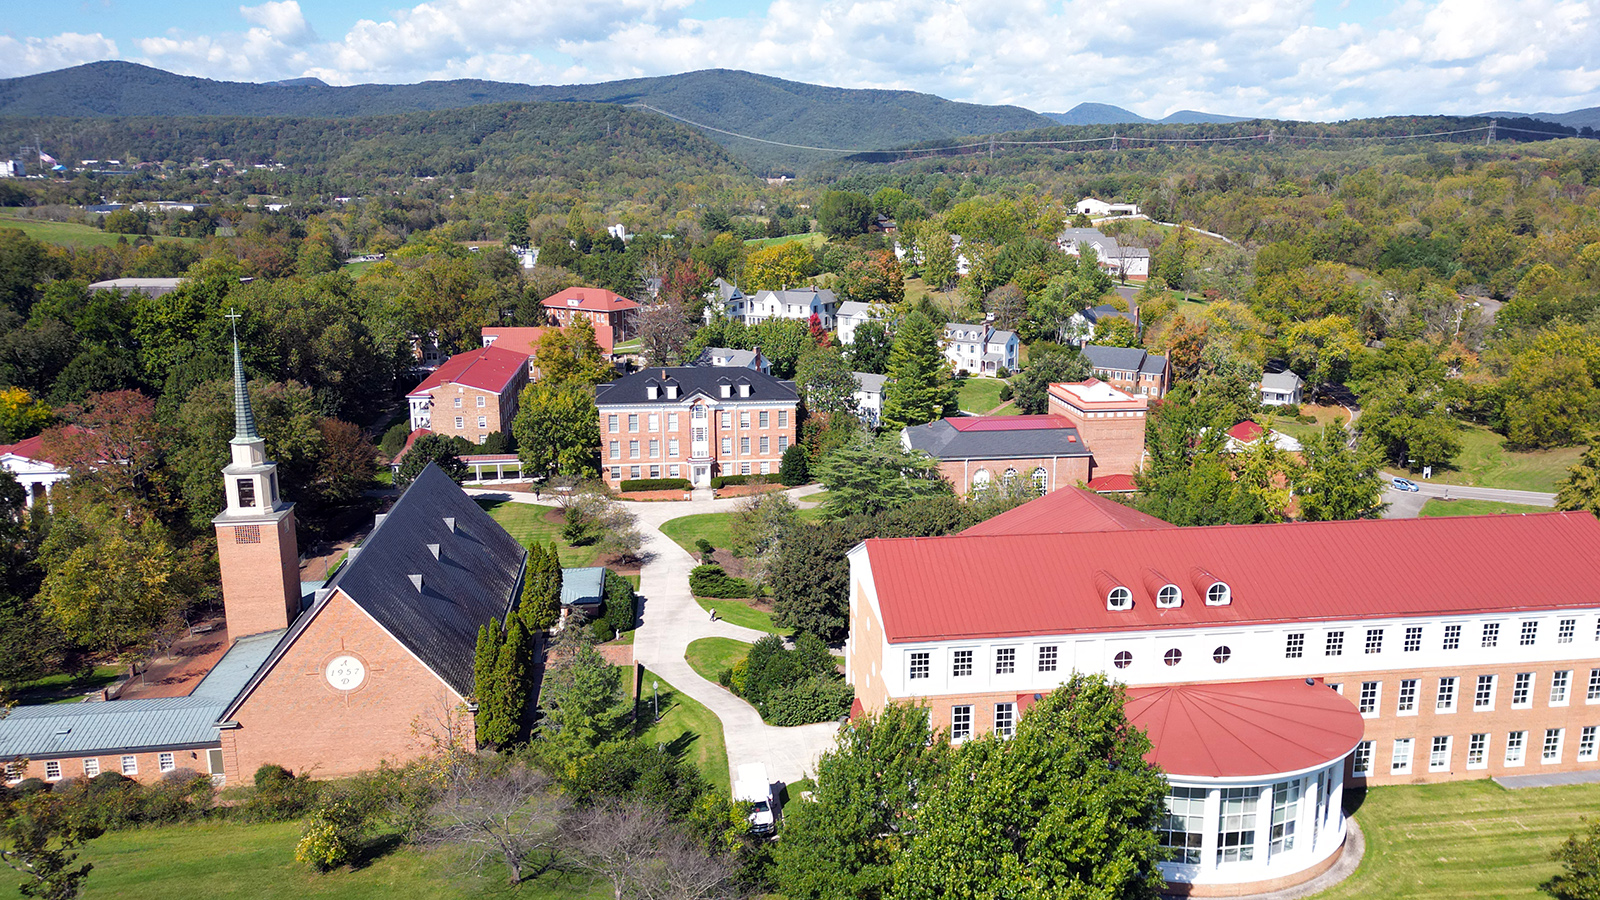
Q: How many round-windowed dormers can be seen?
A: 3